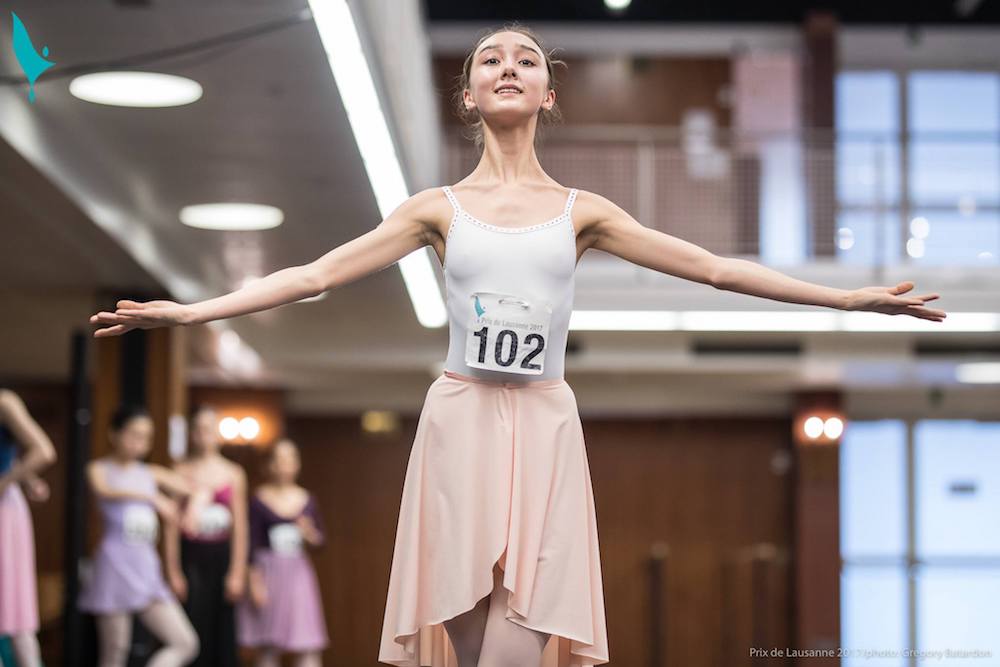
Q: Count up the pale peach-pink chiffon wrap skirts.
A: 1